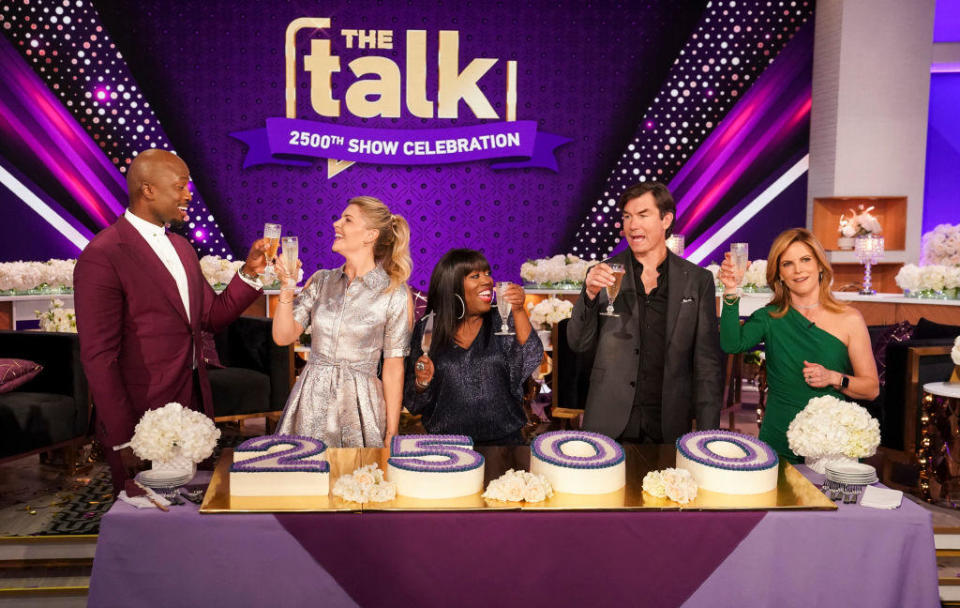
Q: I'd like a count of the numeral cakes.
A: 4